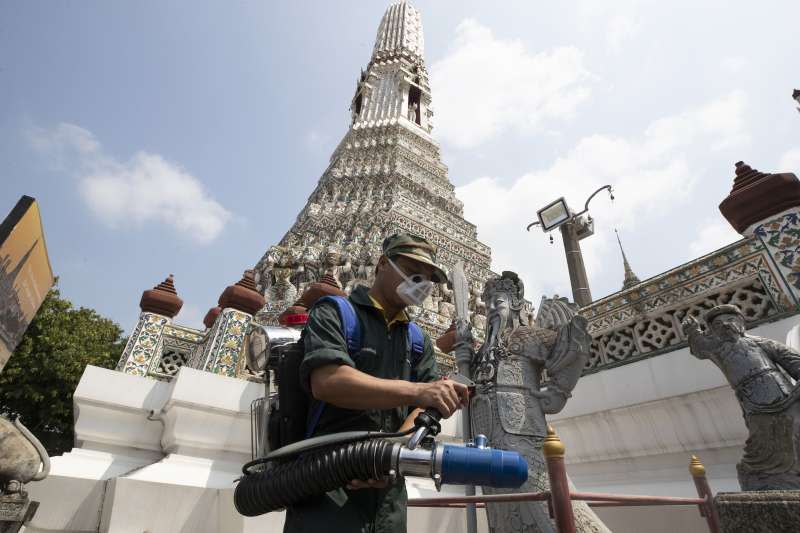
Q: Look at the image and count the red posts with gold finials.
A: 2